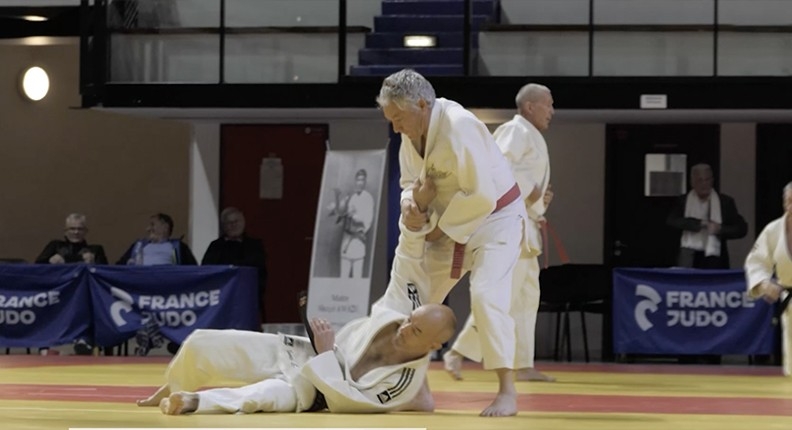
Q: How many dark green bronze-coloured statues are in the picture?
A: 0